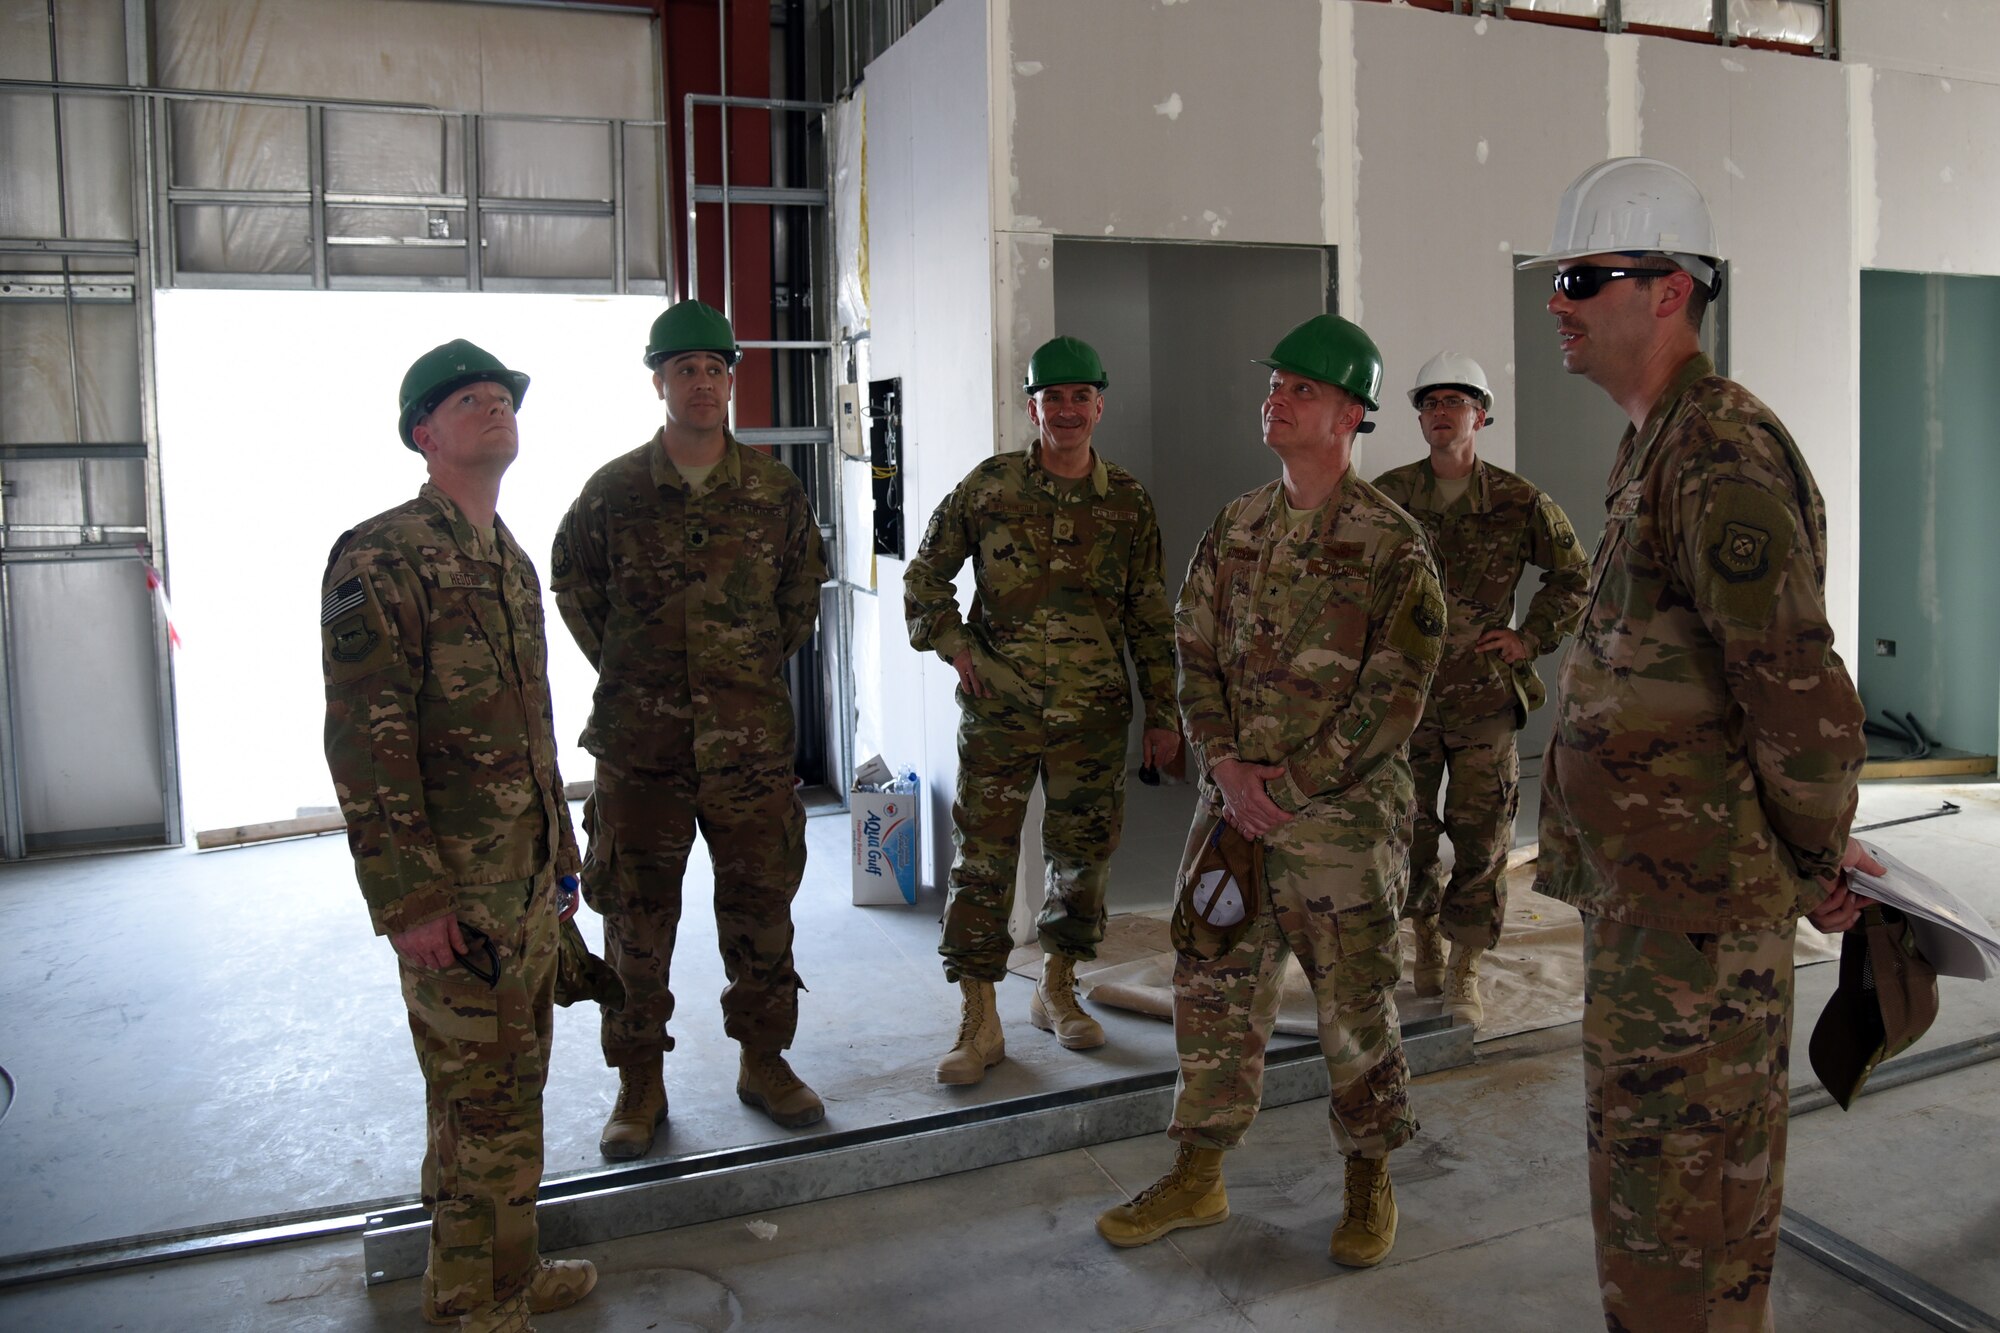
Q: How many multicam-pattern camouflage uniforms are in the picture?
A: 6